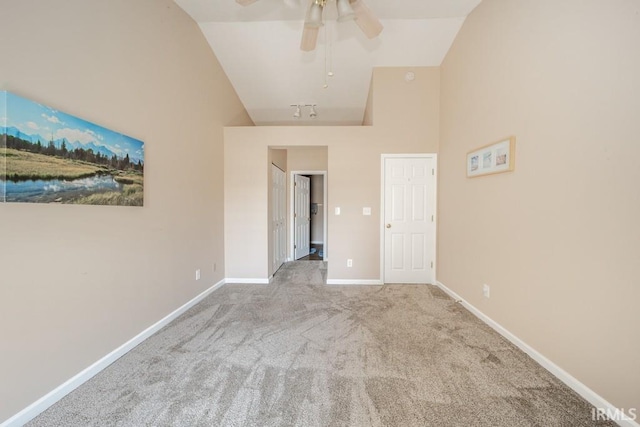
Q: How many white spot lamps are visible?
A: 2